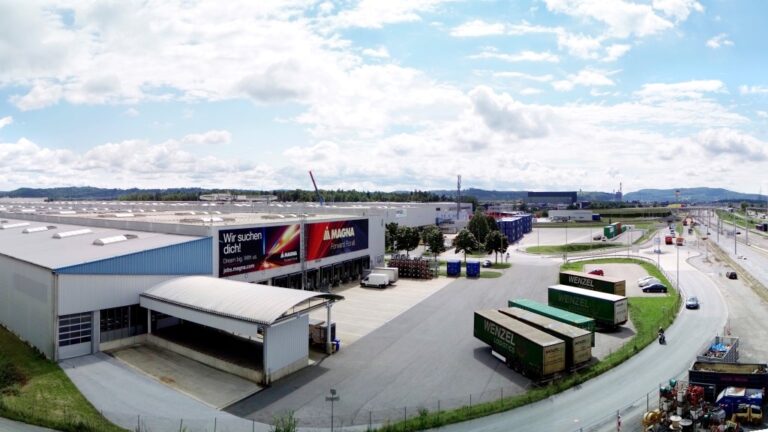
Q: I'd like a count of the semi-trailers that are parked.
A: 5